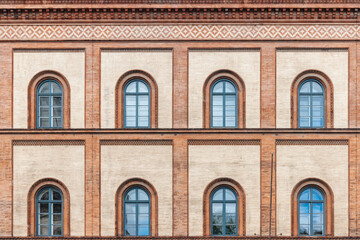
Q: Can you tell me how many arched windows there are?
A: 8